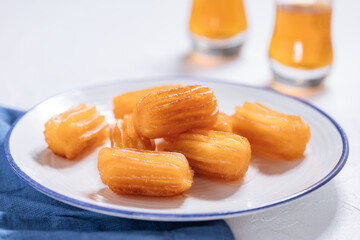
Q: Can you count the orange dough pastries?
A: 8